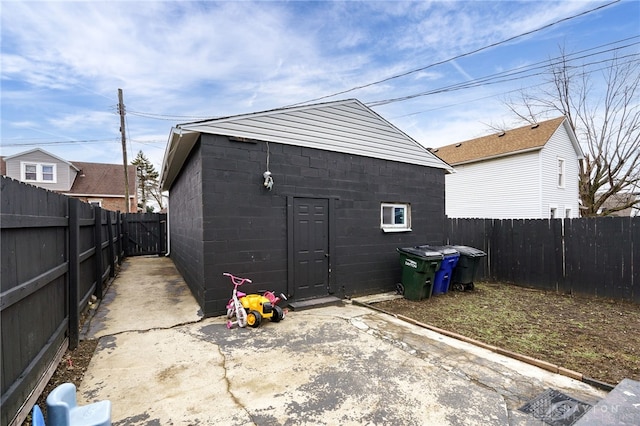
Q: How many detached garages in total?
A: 1